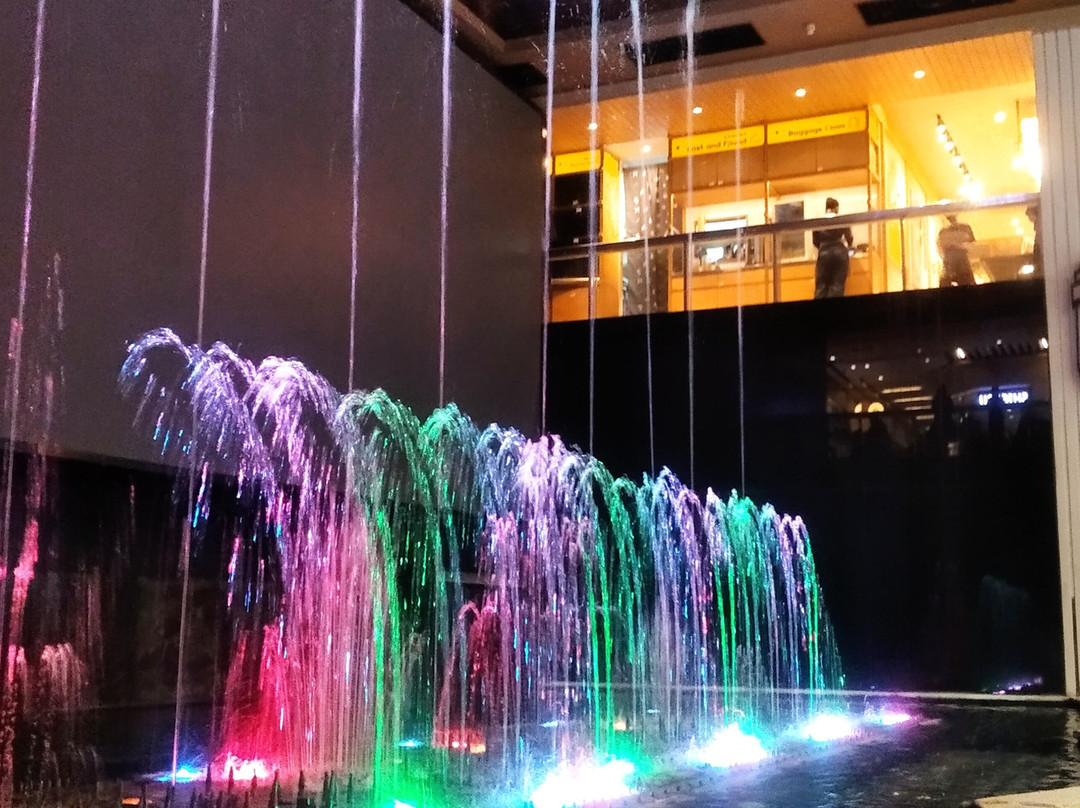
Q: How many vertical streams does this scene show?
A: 9